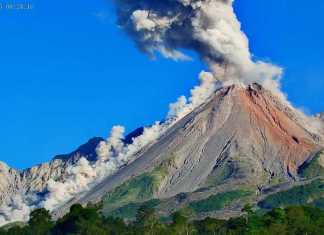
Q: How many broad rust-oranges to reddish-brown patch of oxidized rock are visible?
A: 1